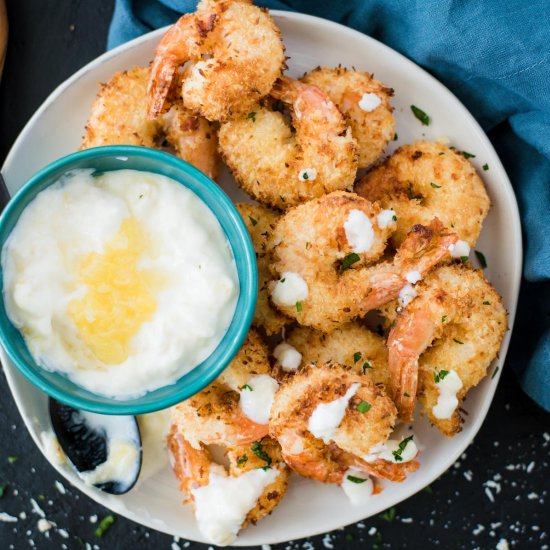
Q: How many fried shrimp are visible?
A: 12